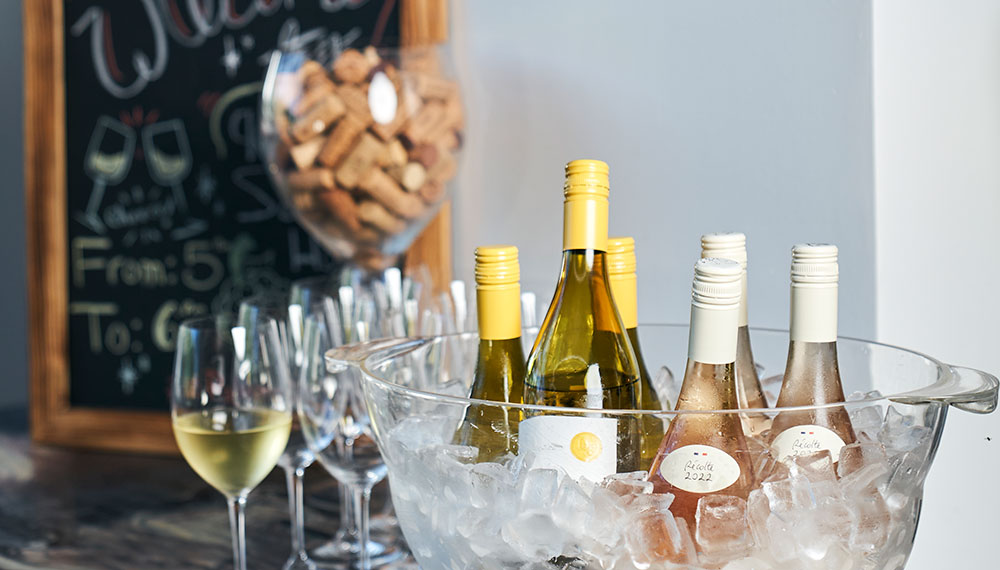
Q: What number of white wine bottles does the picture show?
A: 3